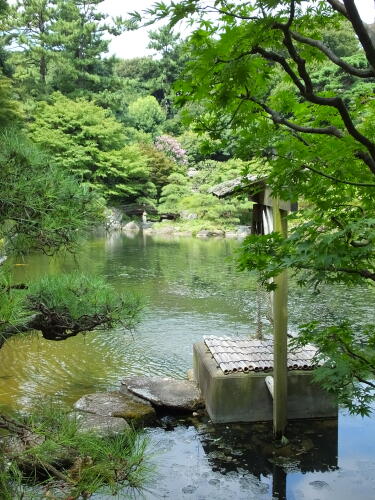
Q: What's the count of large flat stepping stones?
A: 3